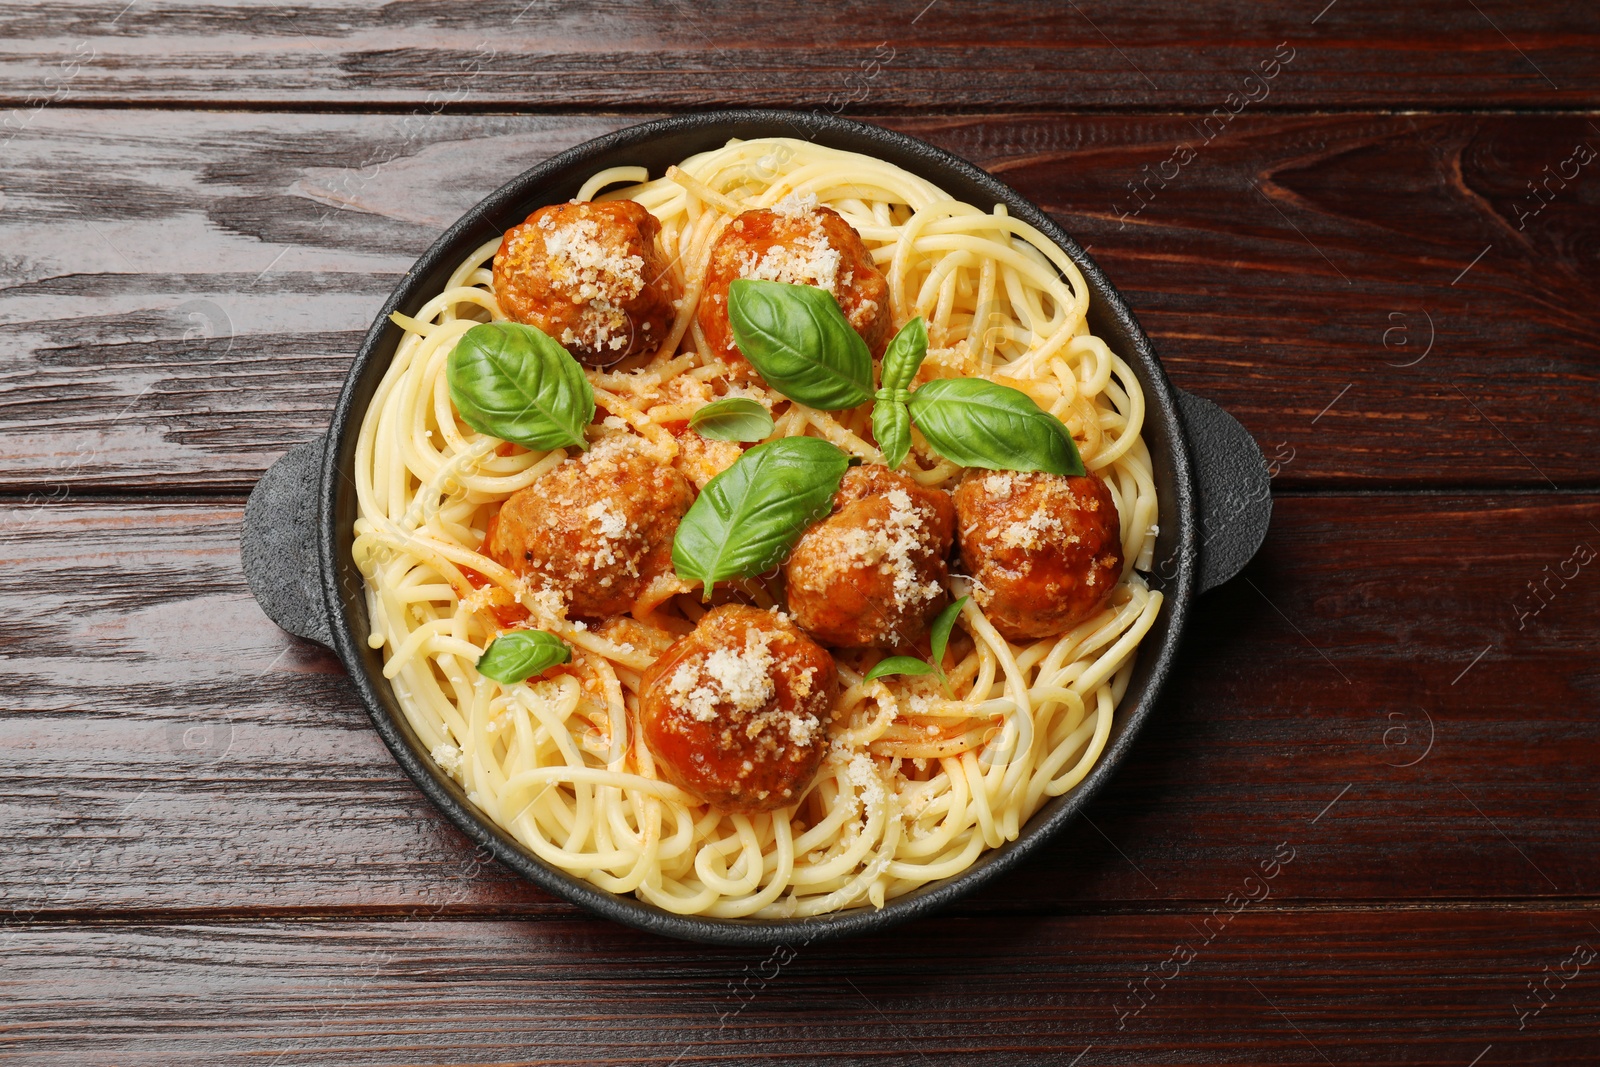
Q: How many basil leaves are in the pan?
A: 10